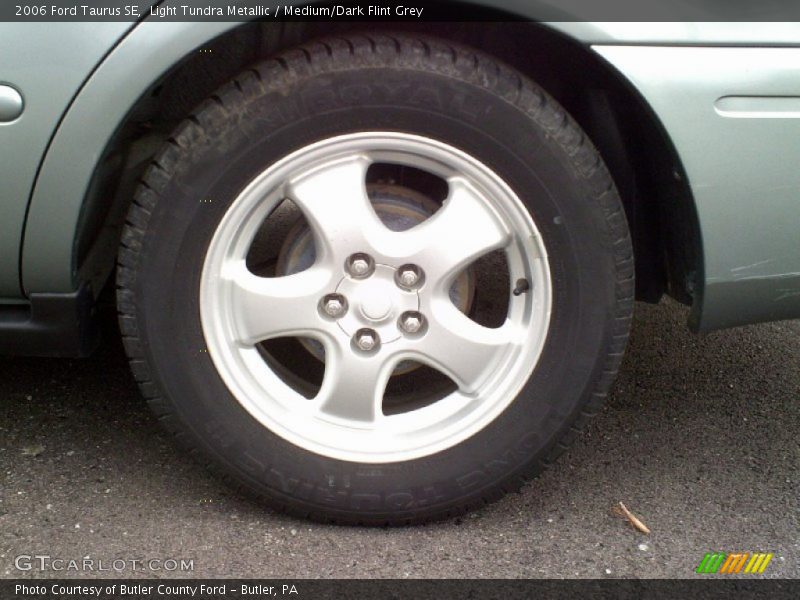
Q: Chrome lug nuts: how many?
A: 5